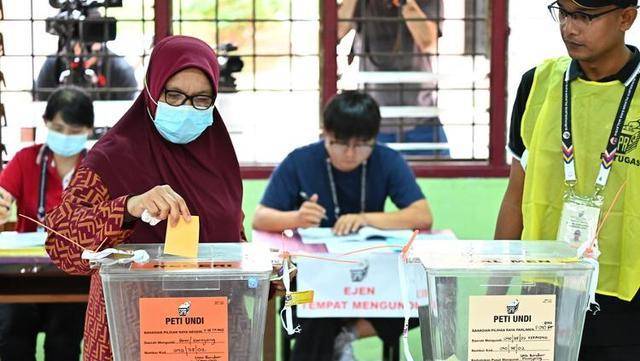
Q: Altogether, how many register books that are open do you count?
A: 1